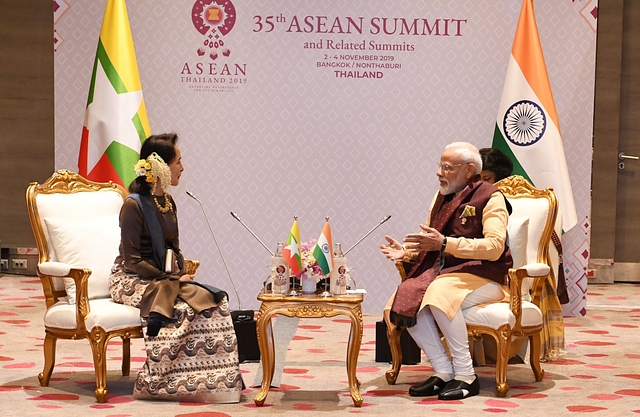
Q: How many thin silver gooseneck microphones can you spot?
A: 3